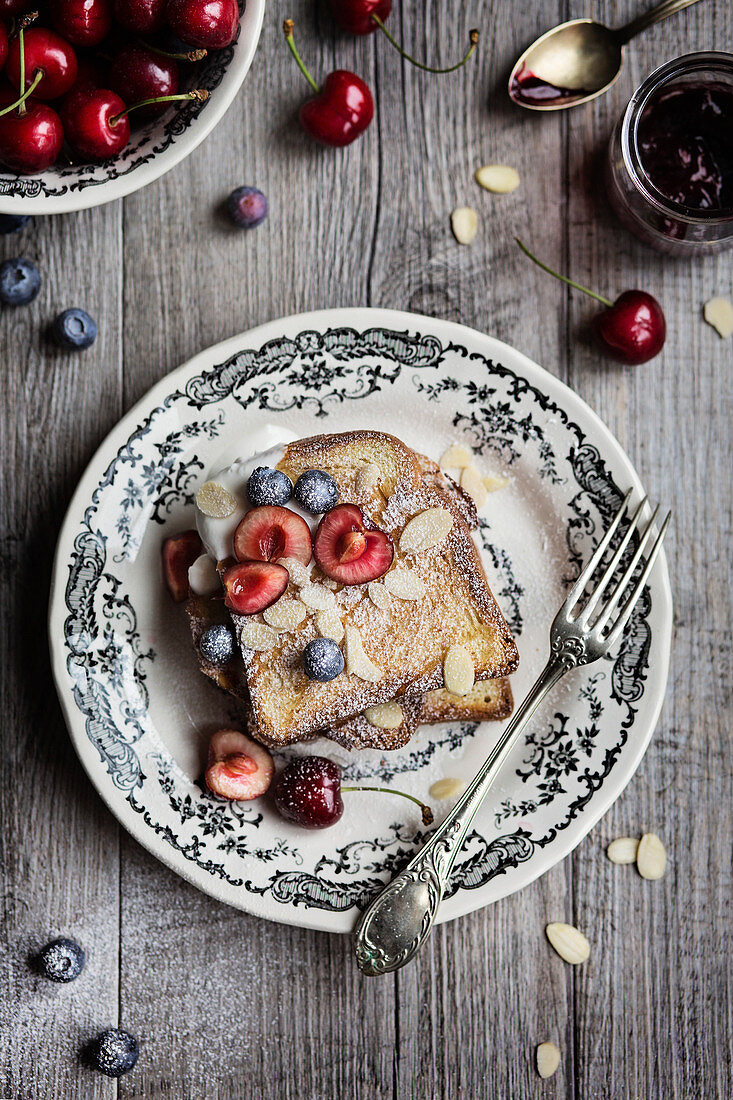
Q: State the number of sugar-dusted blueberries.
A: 6